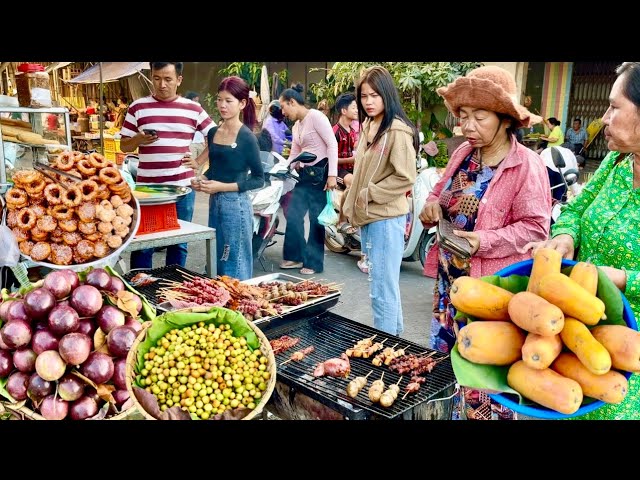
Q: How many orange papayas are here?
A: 11